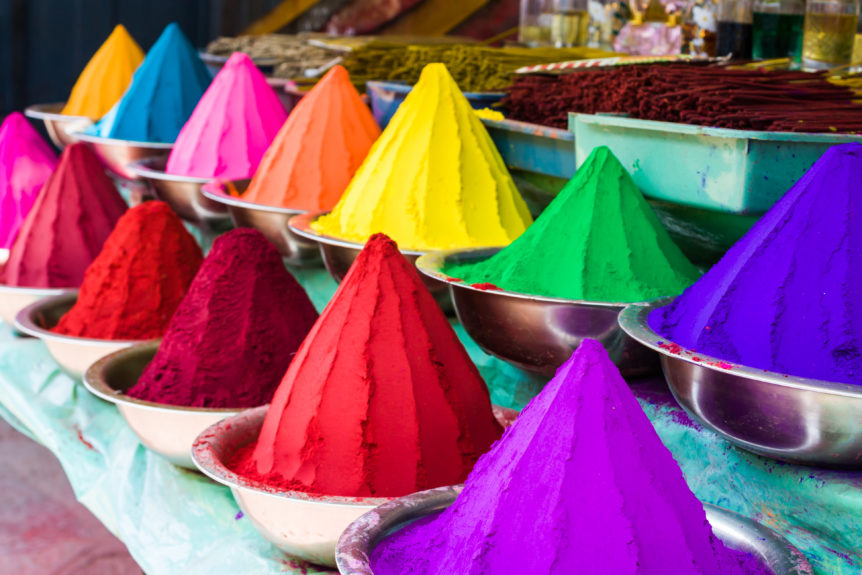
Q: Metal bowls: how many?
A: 13